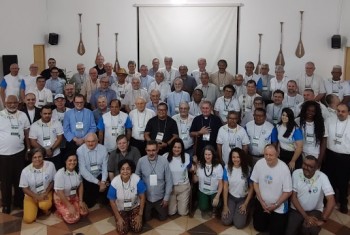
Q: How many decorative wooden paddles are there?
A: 6